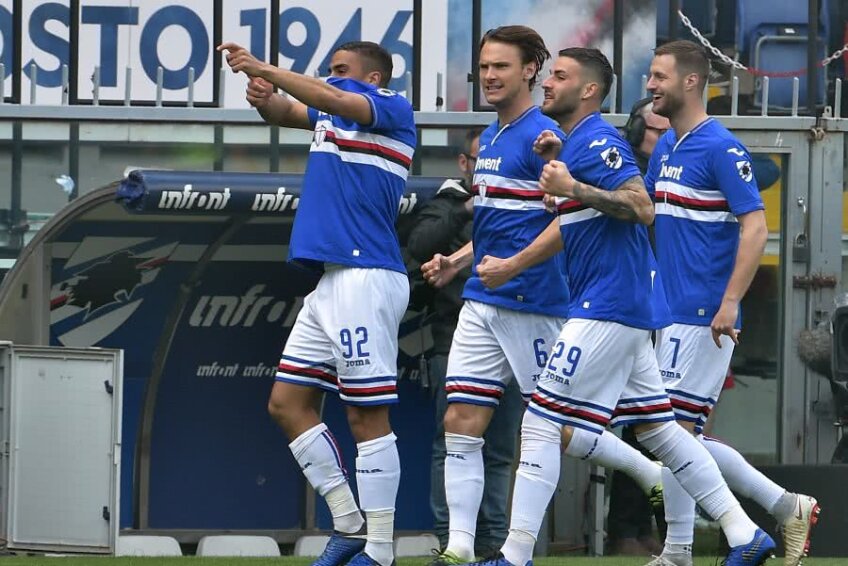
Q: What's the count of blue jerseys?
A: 4